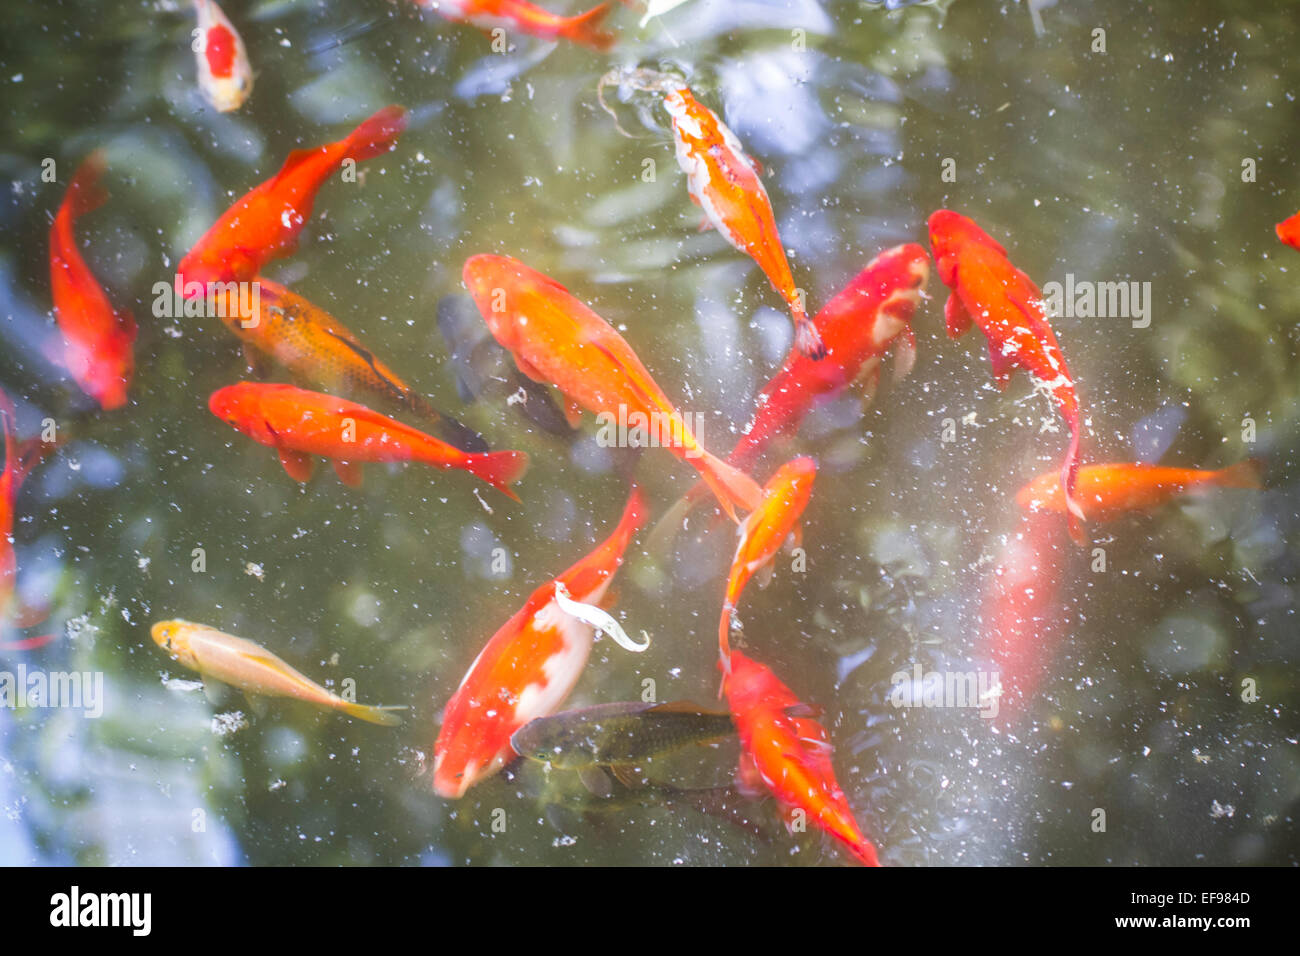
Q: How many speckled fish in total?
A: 1